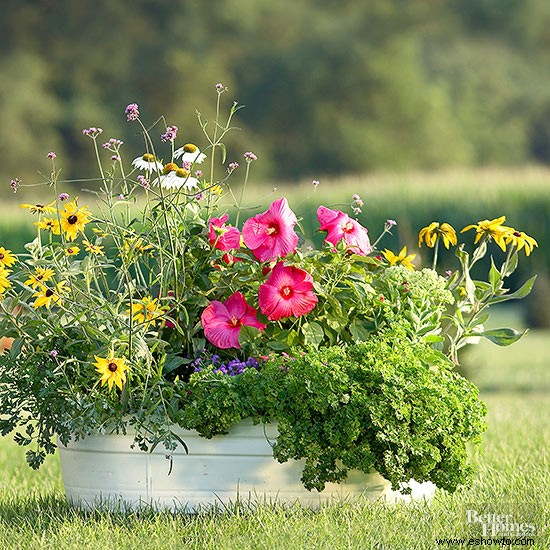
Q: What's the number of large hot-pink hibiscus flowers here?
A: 5